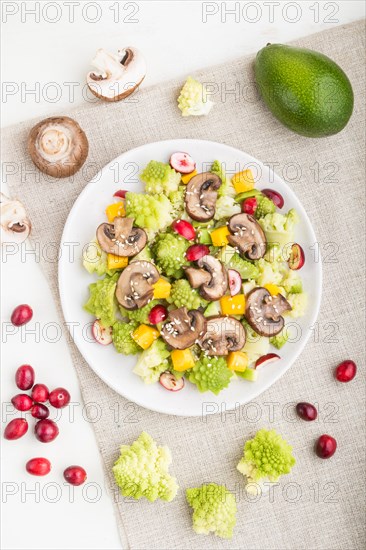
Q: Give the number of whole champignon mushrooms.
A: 1